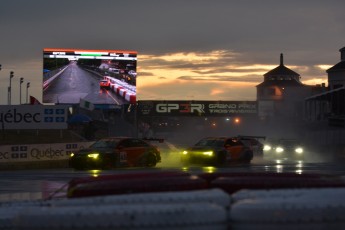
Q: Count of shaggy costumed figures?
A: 0